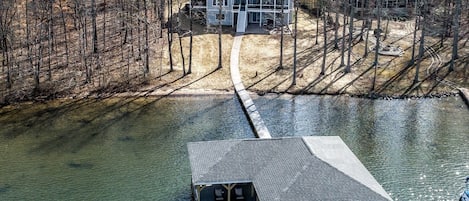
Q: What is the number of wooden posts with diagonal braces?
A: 2